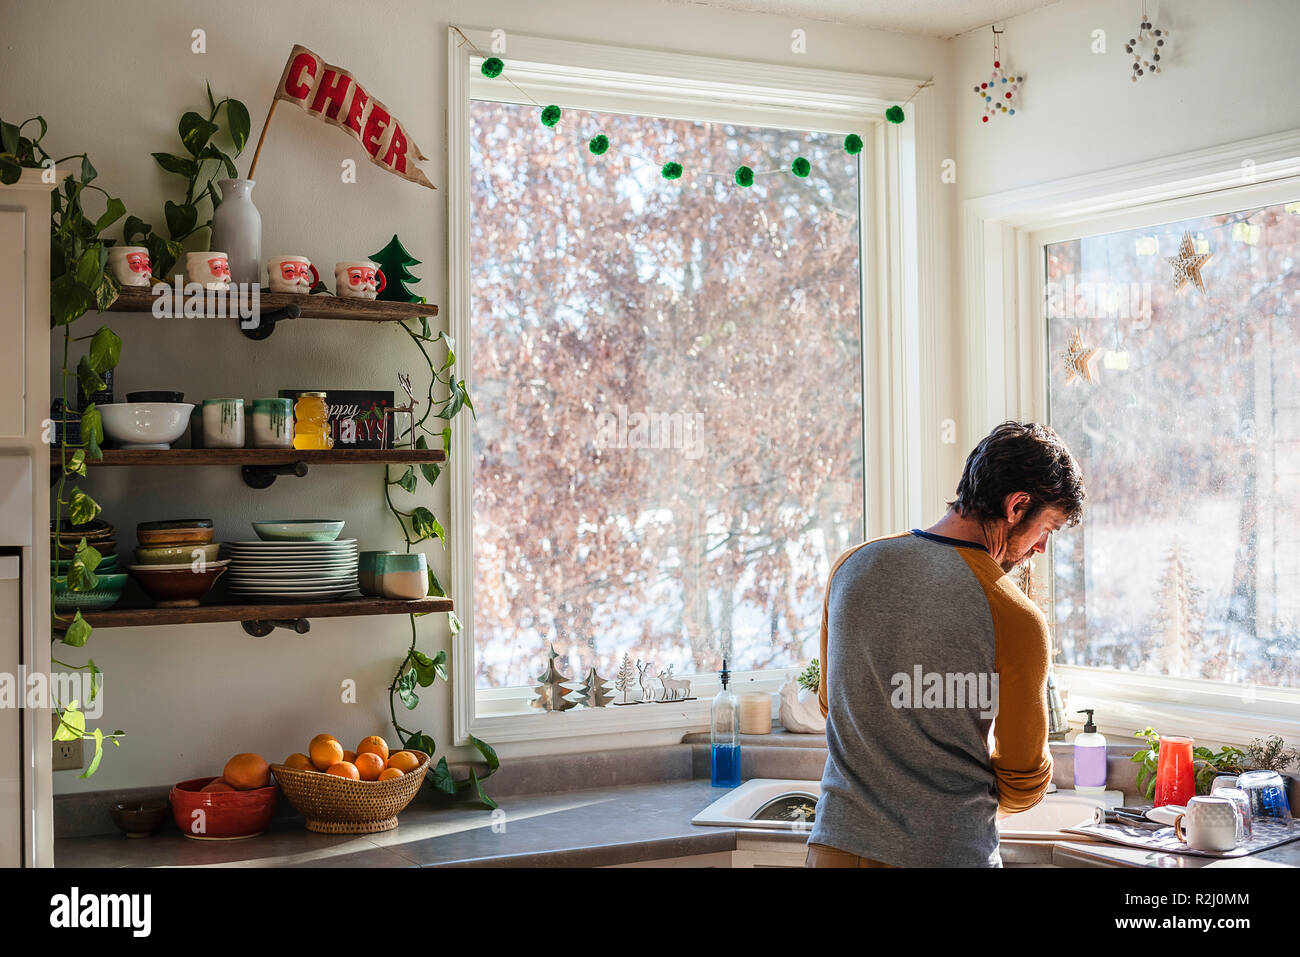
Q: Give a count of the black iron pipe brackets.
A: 3